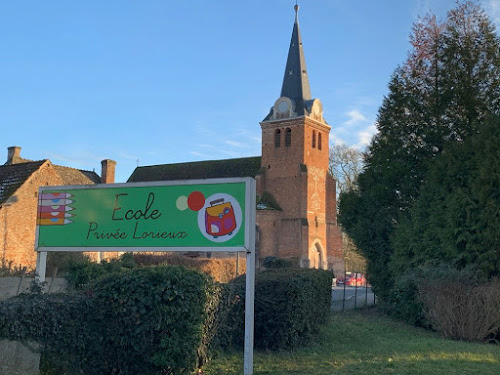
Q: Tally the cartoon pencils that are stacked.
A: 5